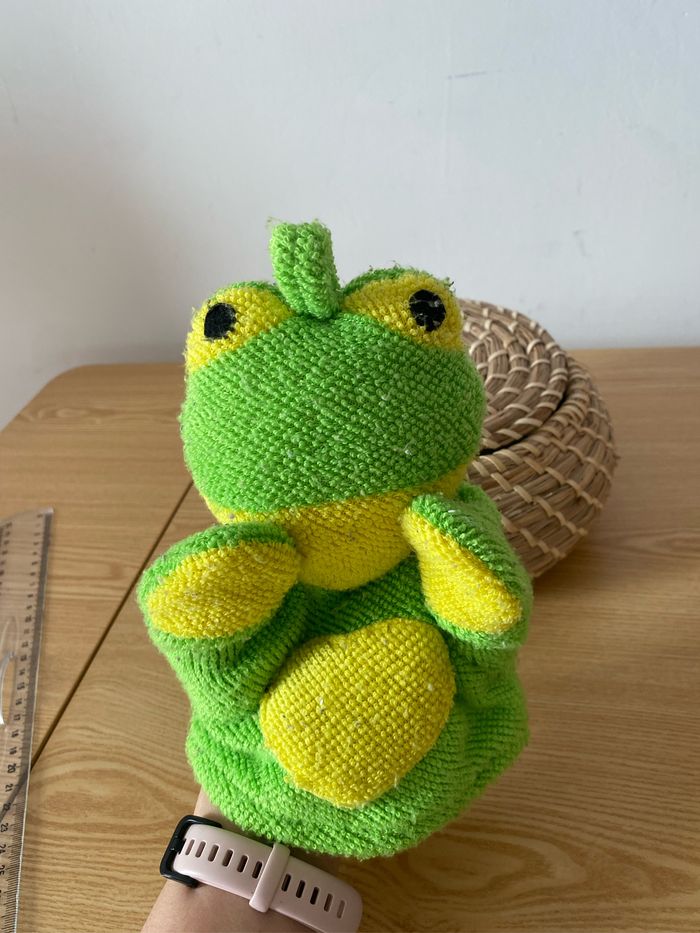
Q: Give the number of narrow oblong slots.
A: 11